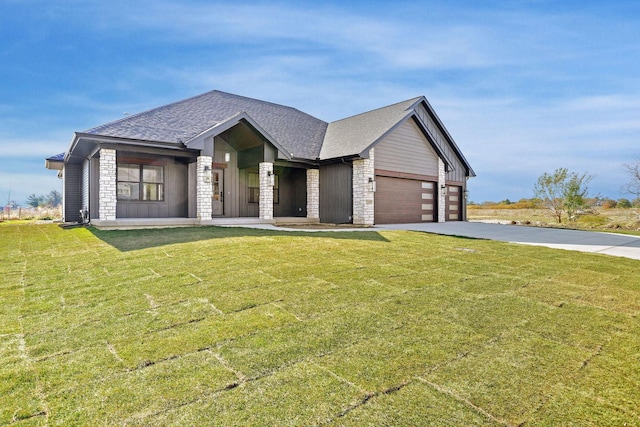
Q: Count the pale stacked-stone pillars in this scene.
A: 6